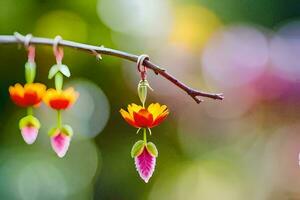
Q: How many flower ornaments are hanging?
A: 3